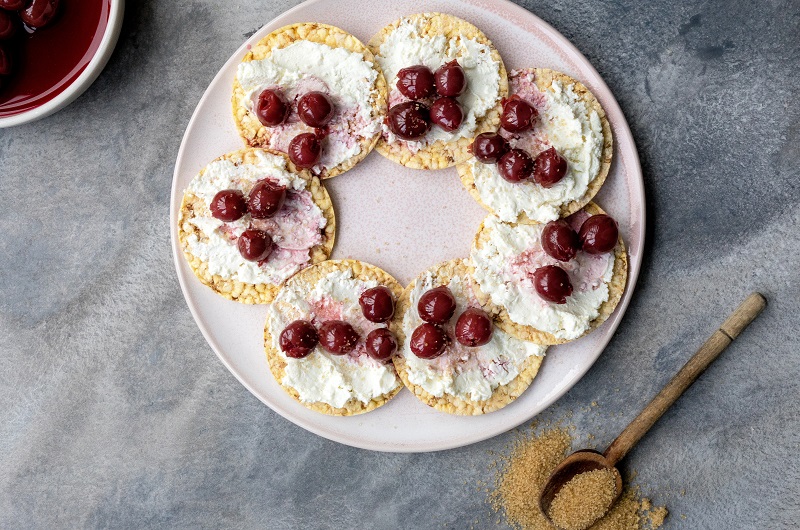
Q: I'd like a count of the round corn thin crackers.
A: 7